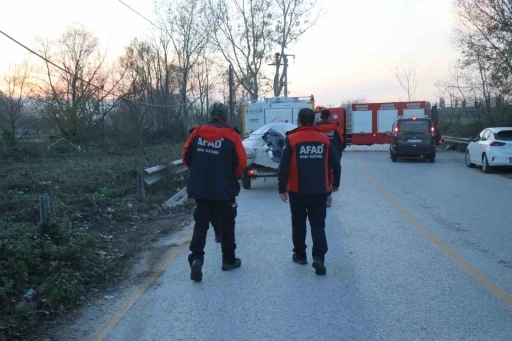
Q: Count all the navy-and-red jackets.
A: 3